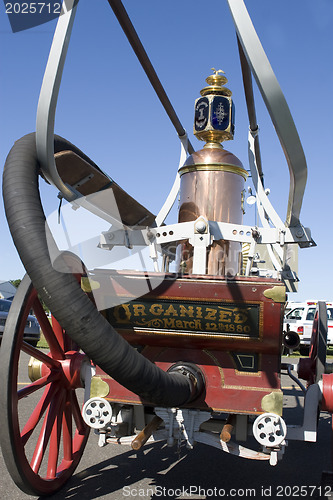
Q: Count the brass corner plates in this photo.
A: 4